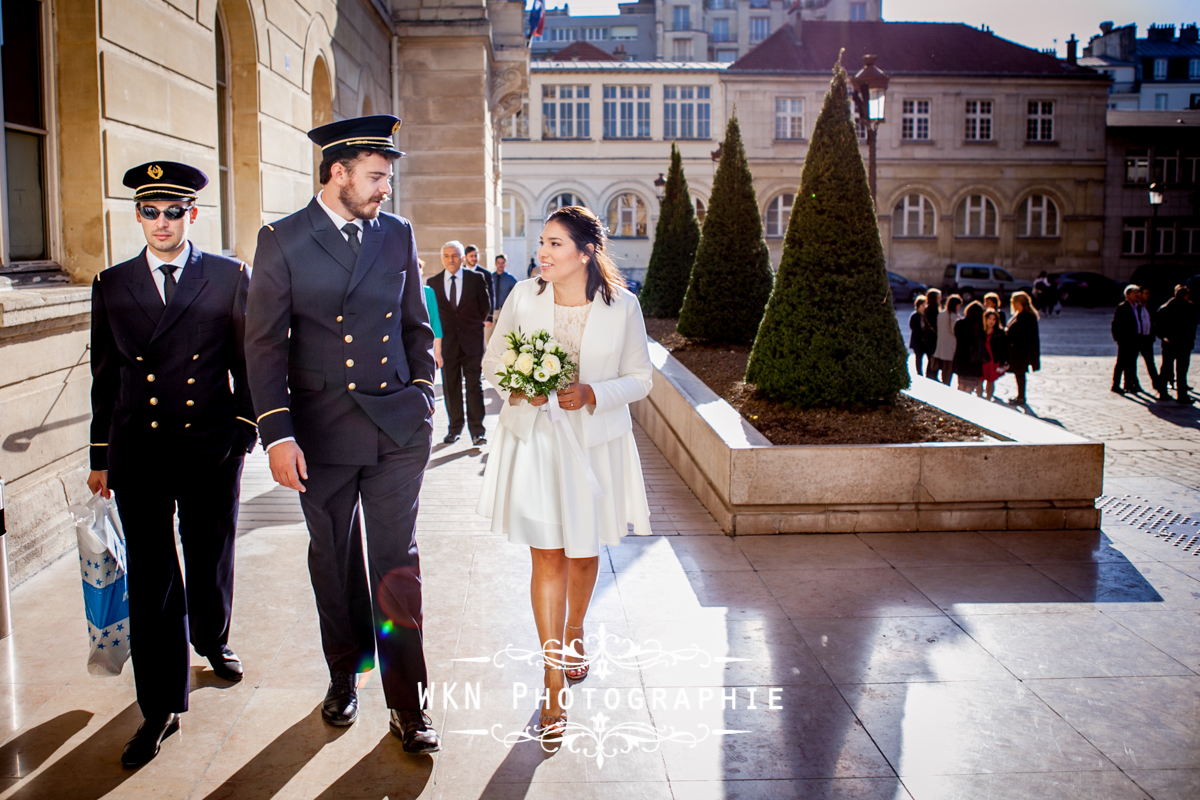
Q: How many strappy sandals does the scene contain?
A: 2